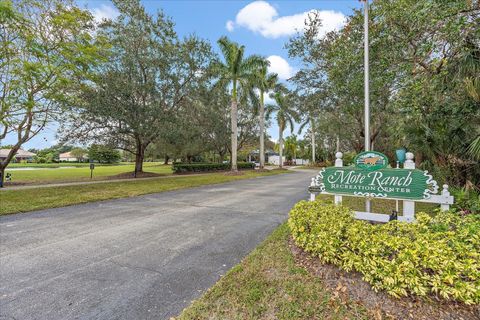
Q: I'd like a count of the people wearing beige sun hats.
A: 0